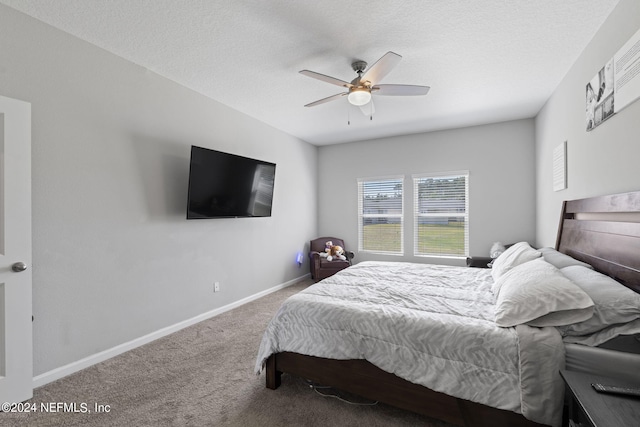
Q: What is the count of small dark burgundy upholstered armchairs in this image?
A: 1